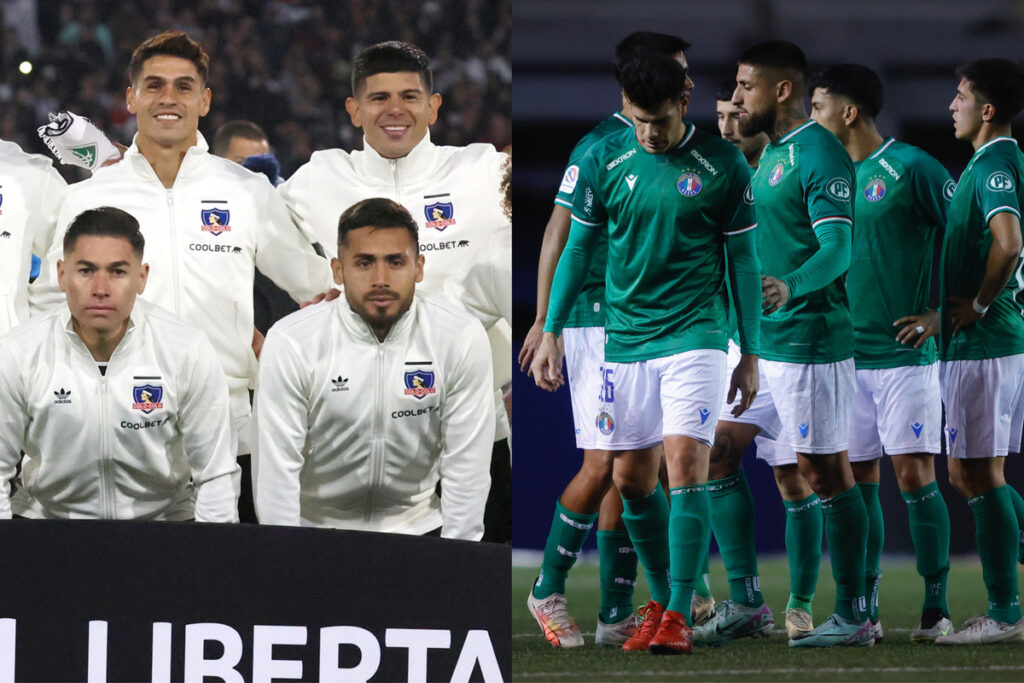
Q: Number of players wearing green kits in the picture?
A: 6